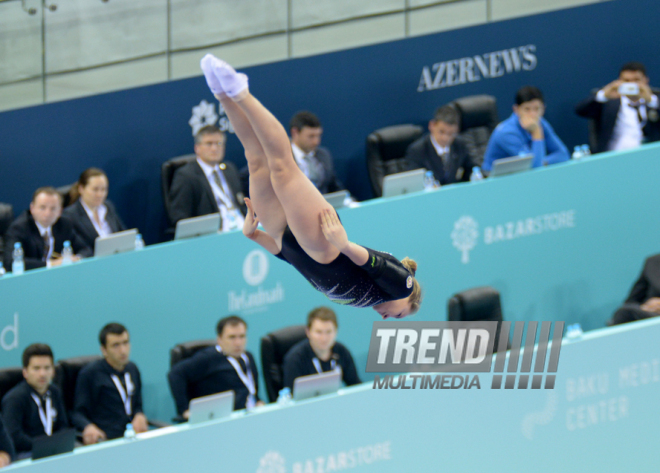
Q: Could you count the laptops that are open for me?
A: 8